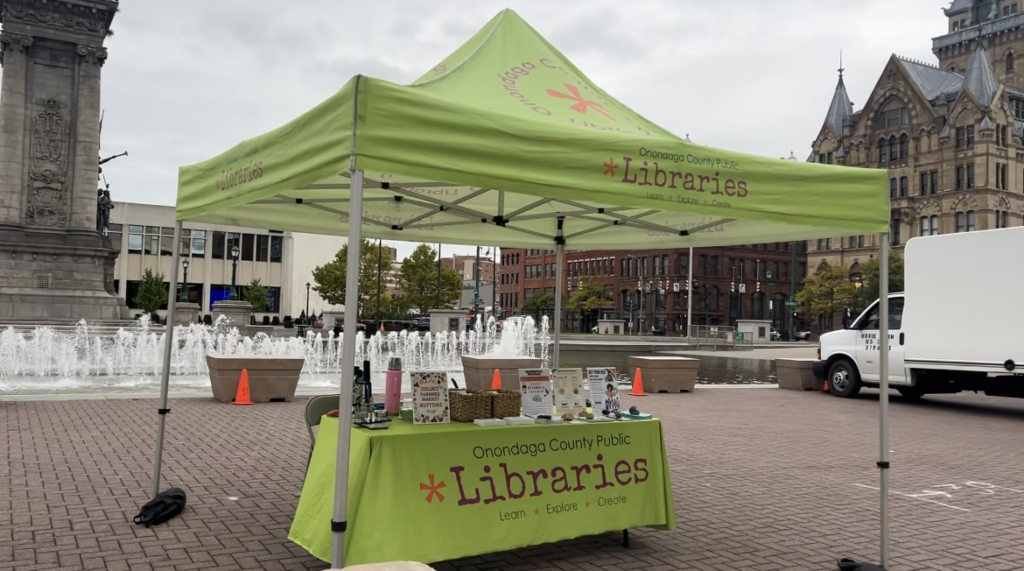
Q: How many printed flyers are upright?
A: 4